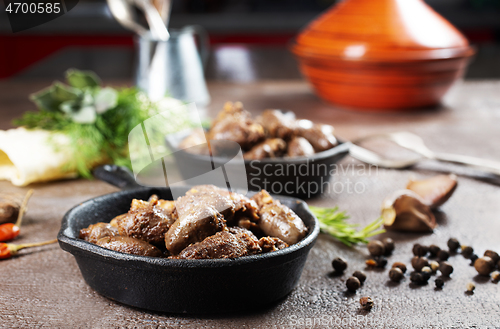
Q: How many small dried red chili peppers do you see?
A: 2